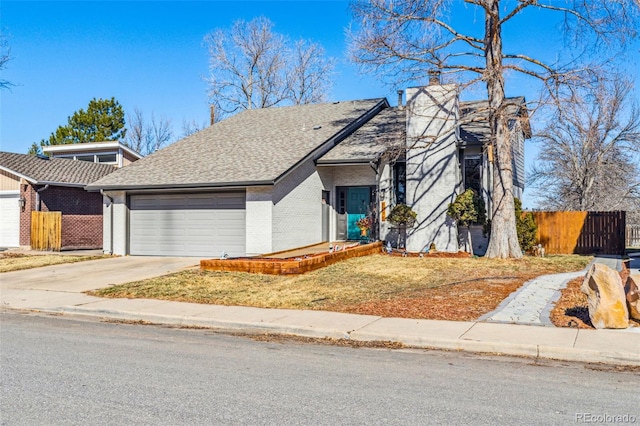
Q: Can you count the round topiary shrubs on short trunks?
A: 2